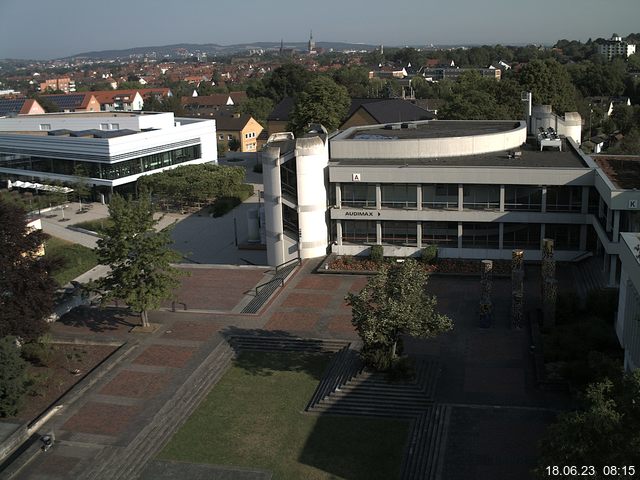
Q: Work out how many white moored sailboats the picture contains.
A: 0